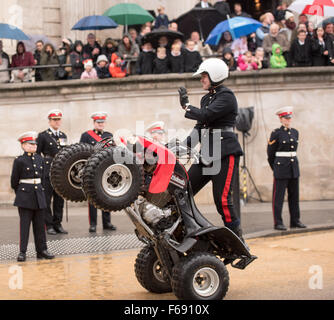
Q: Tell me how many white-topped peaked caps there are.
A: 5